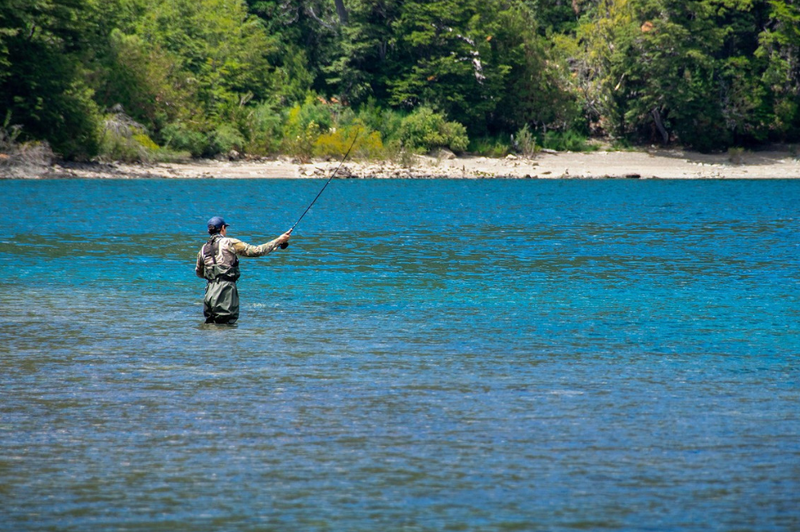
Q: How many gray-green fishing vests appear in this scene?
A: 1